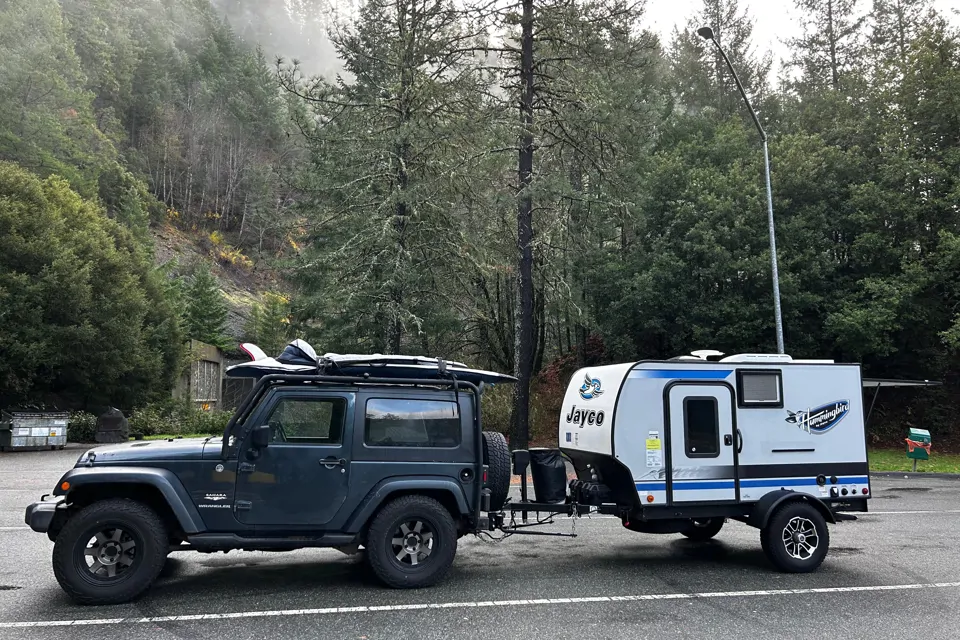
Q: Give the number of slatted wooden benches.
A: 0